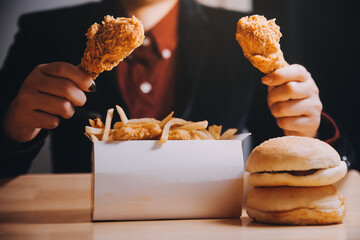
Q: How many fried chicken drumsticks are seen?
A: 2